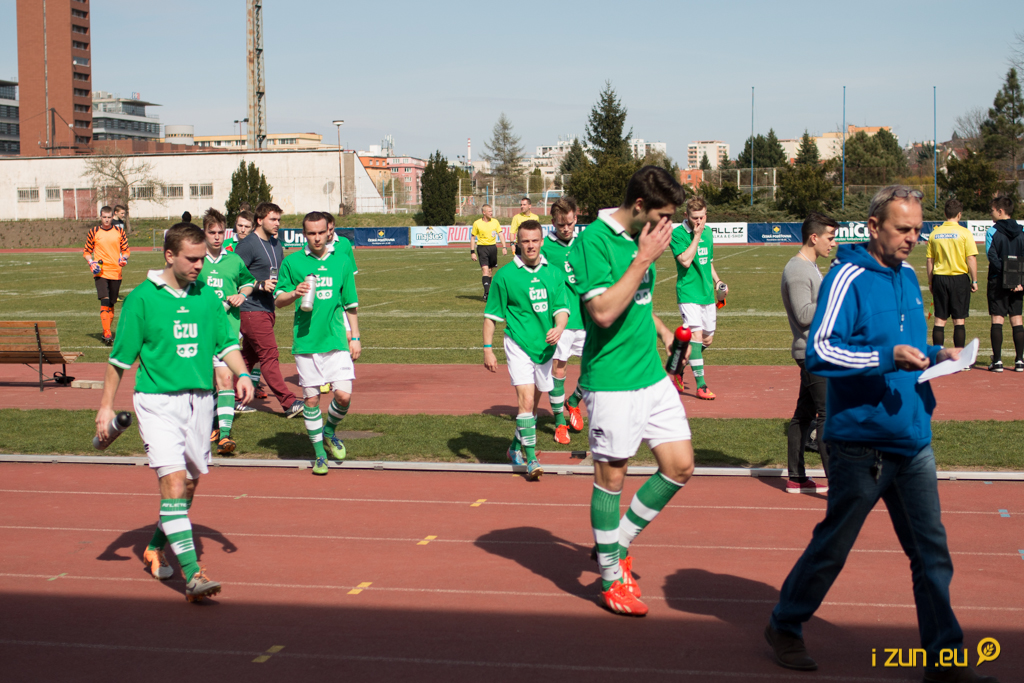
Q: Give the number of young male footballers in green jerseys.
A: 9